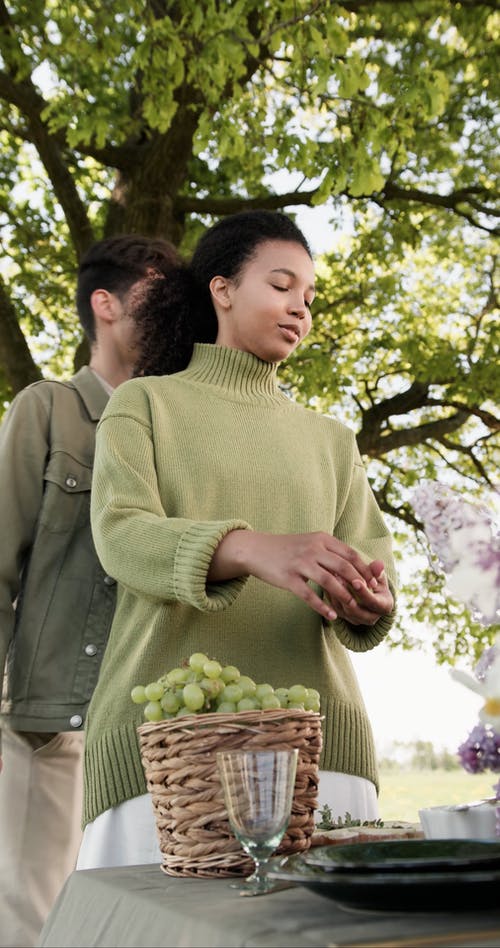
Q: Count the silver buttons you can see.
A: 4